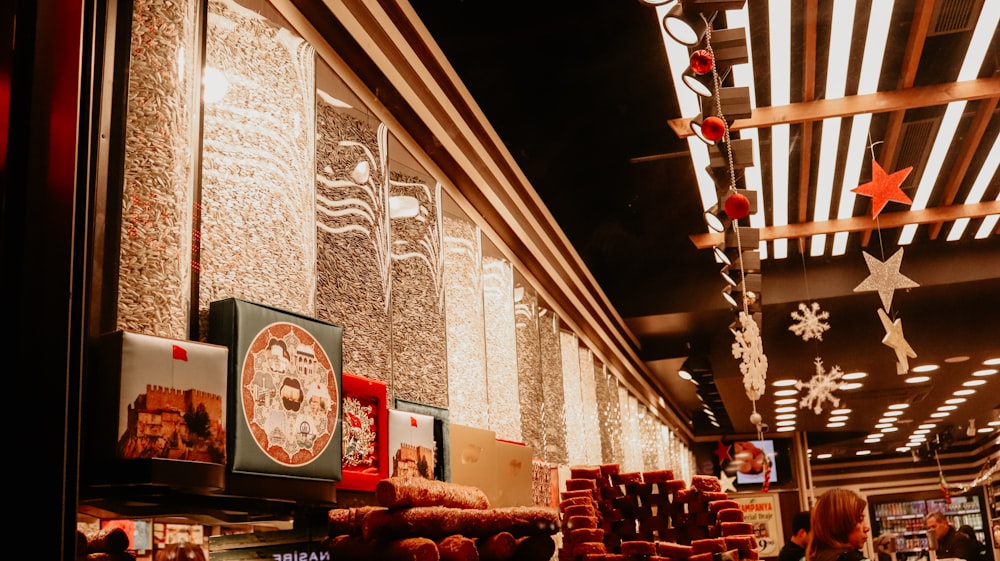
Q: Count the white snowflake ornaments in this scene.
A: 3